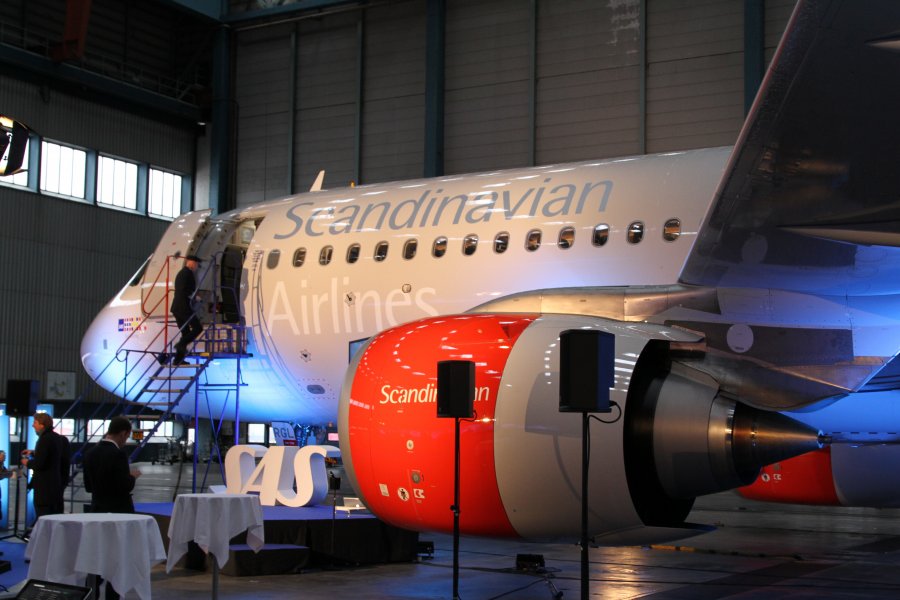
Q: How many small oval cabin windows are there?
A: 14